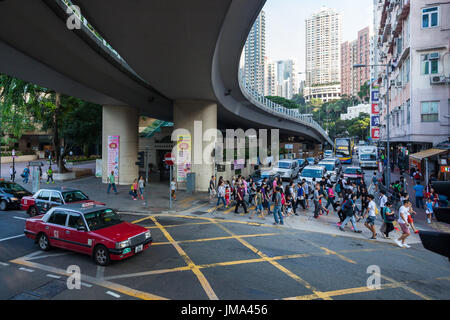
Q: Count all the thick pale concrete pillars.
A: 2